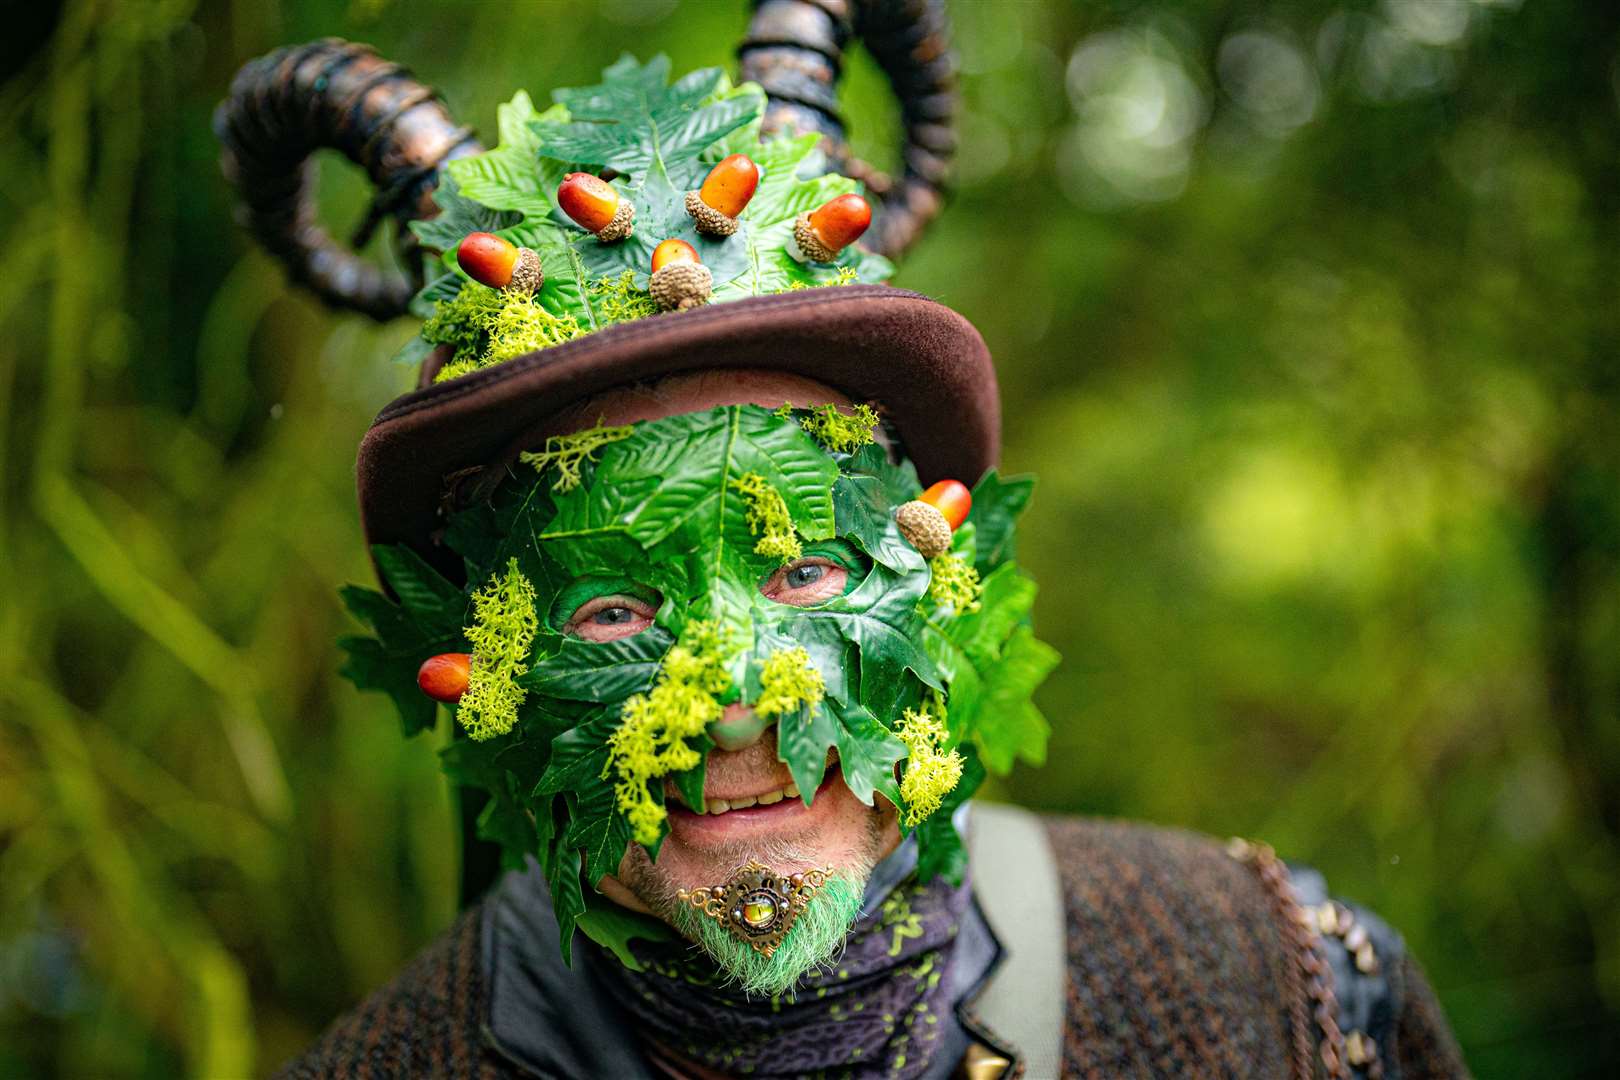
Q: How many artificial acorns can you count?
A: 7